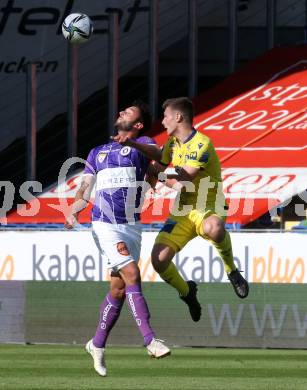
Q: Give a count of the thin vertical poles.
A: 7